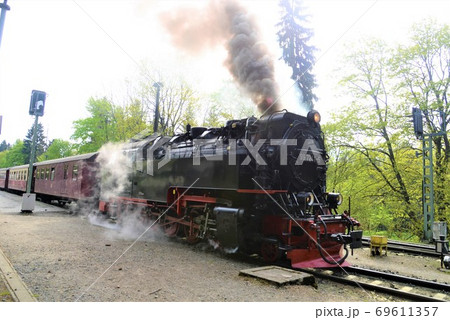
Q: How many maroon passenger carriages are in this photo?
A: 3